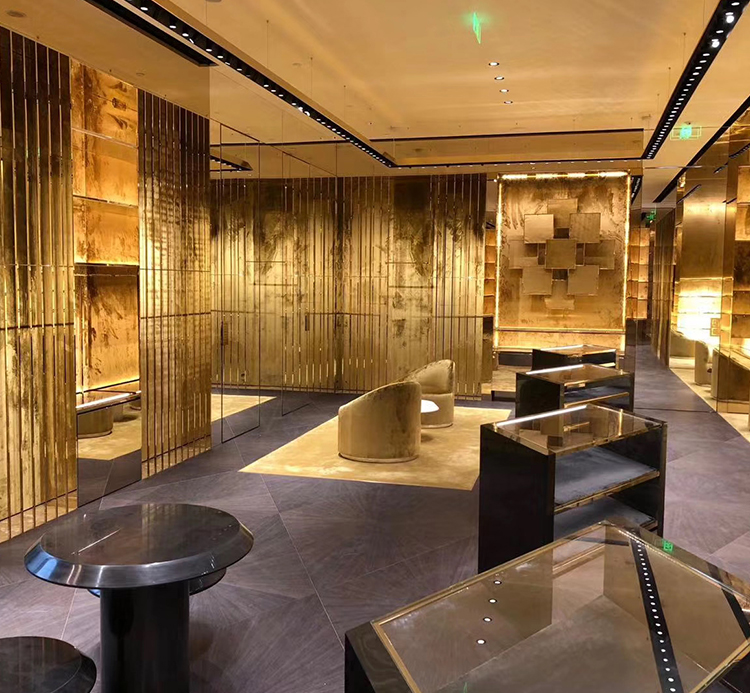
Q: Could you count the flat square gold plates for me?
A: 9